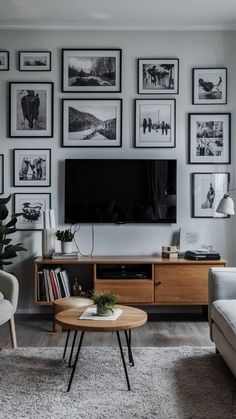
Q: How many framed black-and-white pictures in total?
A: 13